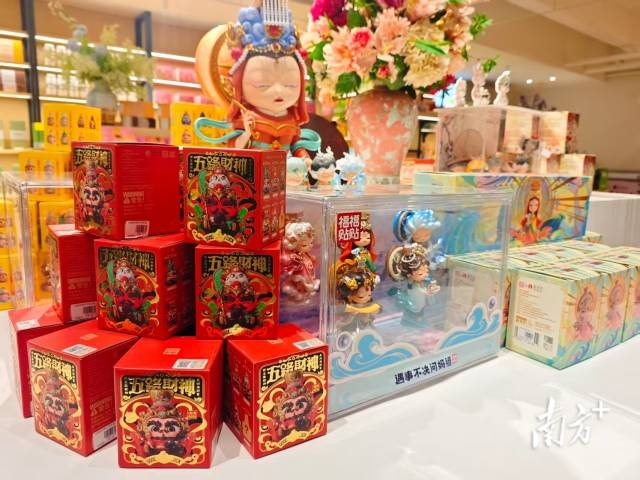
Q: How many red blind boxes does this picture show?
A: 9